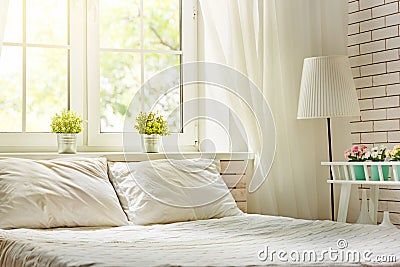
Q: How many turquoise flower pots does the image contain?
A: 3